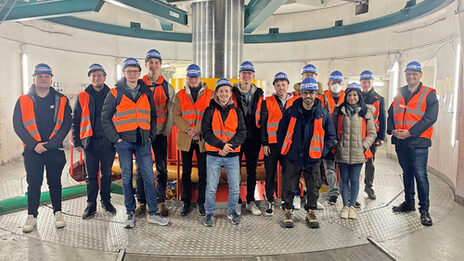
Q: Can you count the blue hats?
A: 14